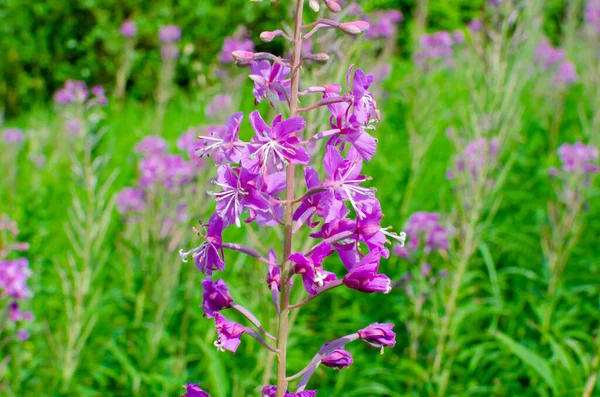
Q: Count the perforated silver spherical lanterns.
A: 0